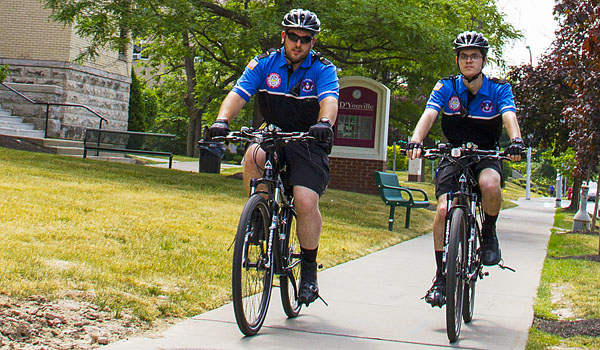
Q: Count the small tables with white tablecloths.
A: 0